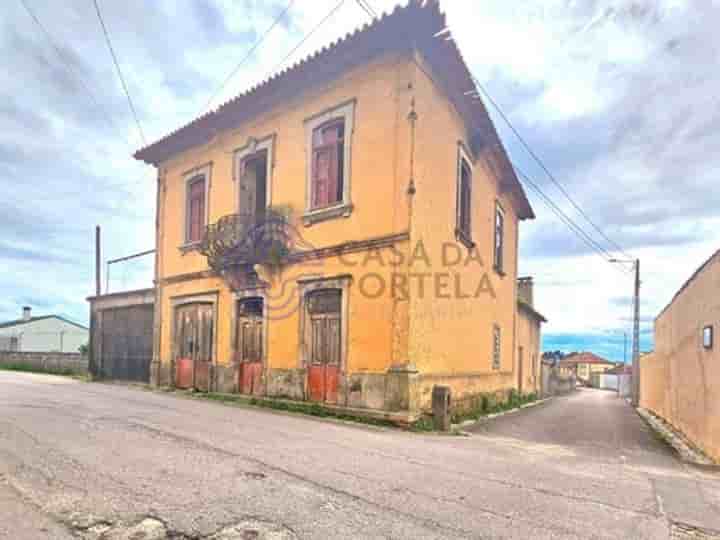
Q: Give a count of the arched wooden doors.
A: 3